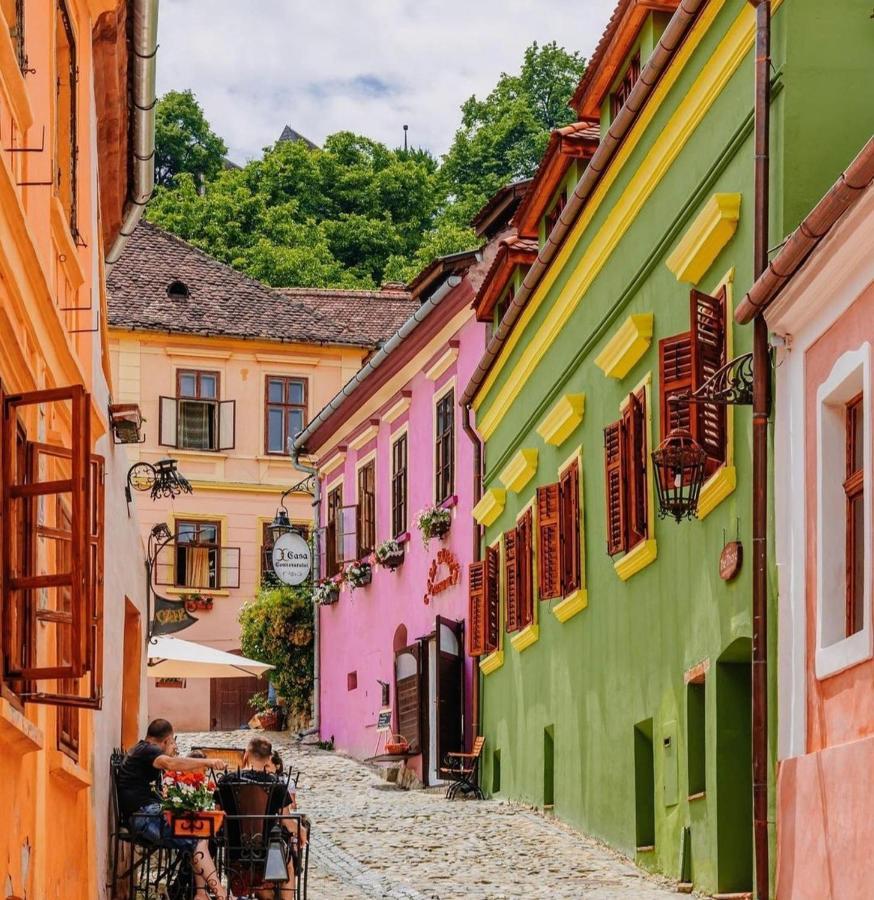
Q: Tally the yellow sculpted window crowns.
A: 5